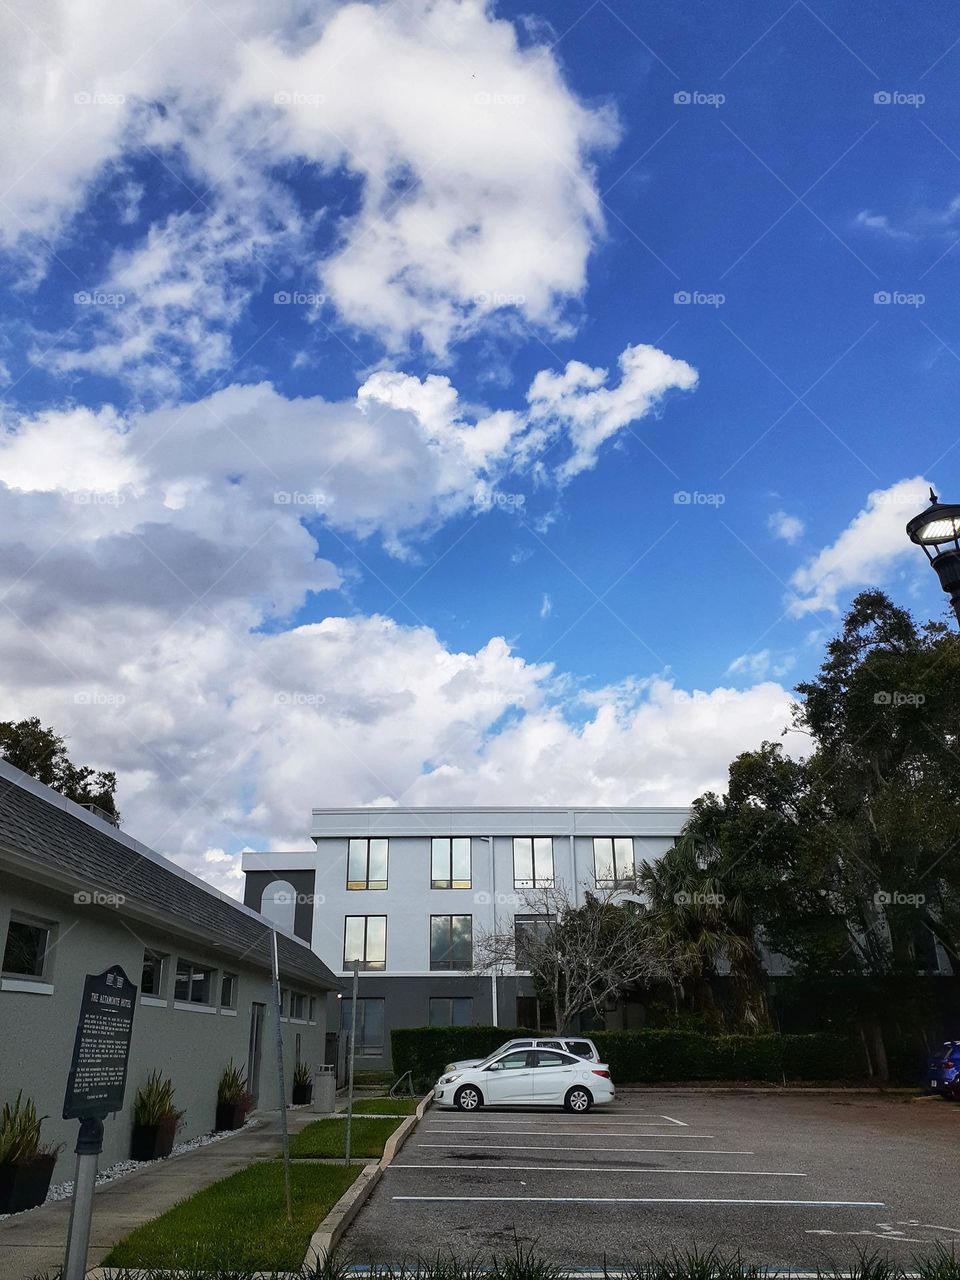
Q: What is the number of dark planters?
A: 4